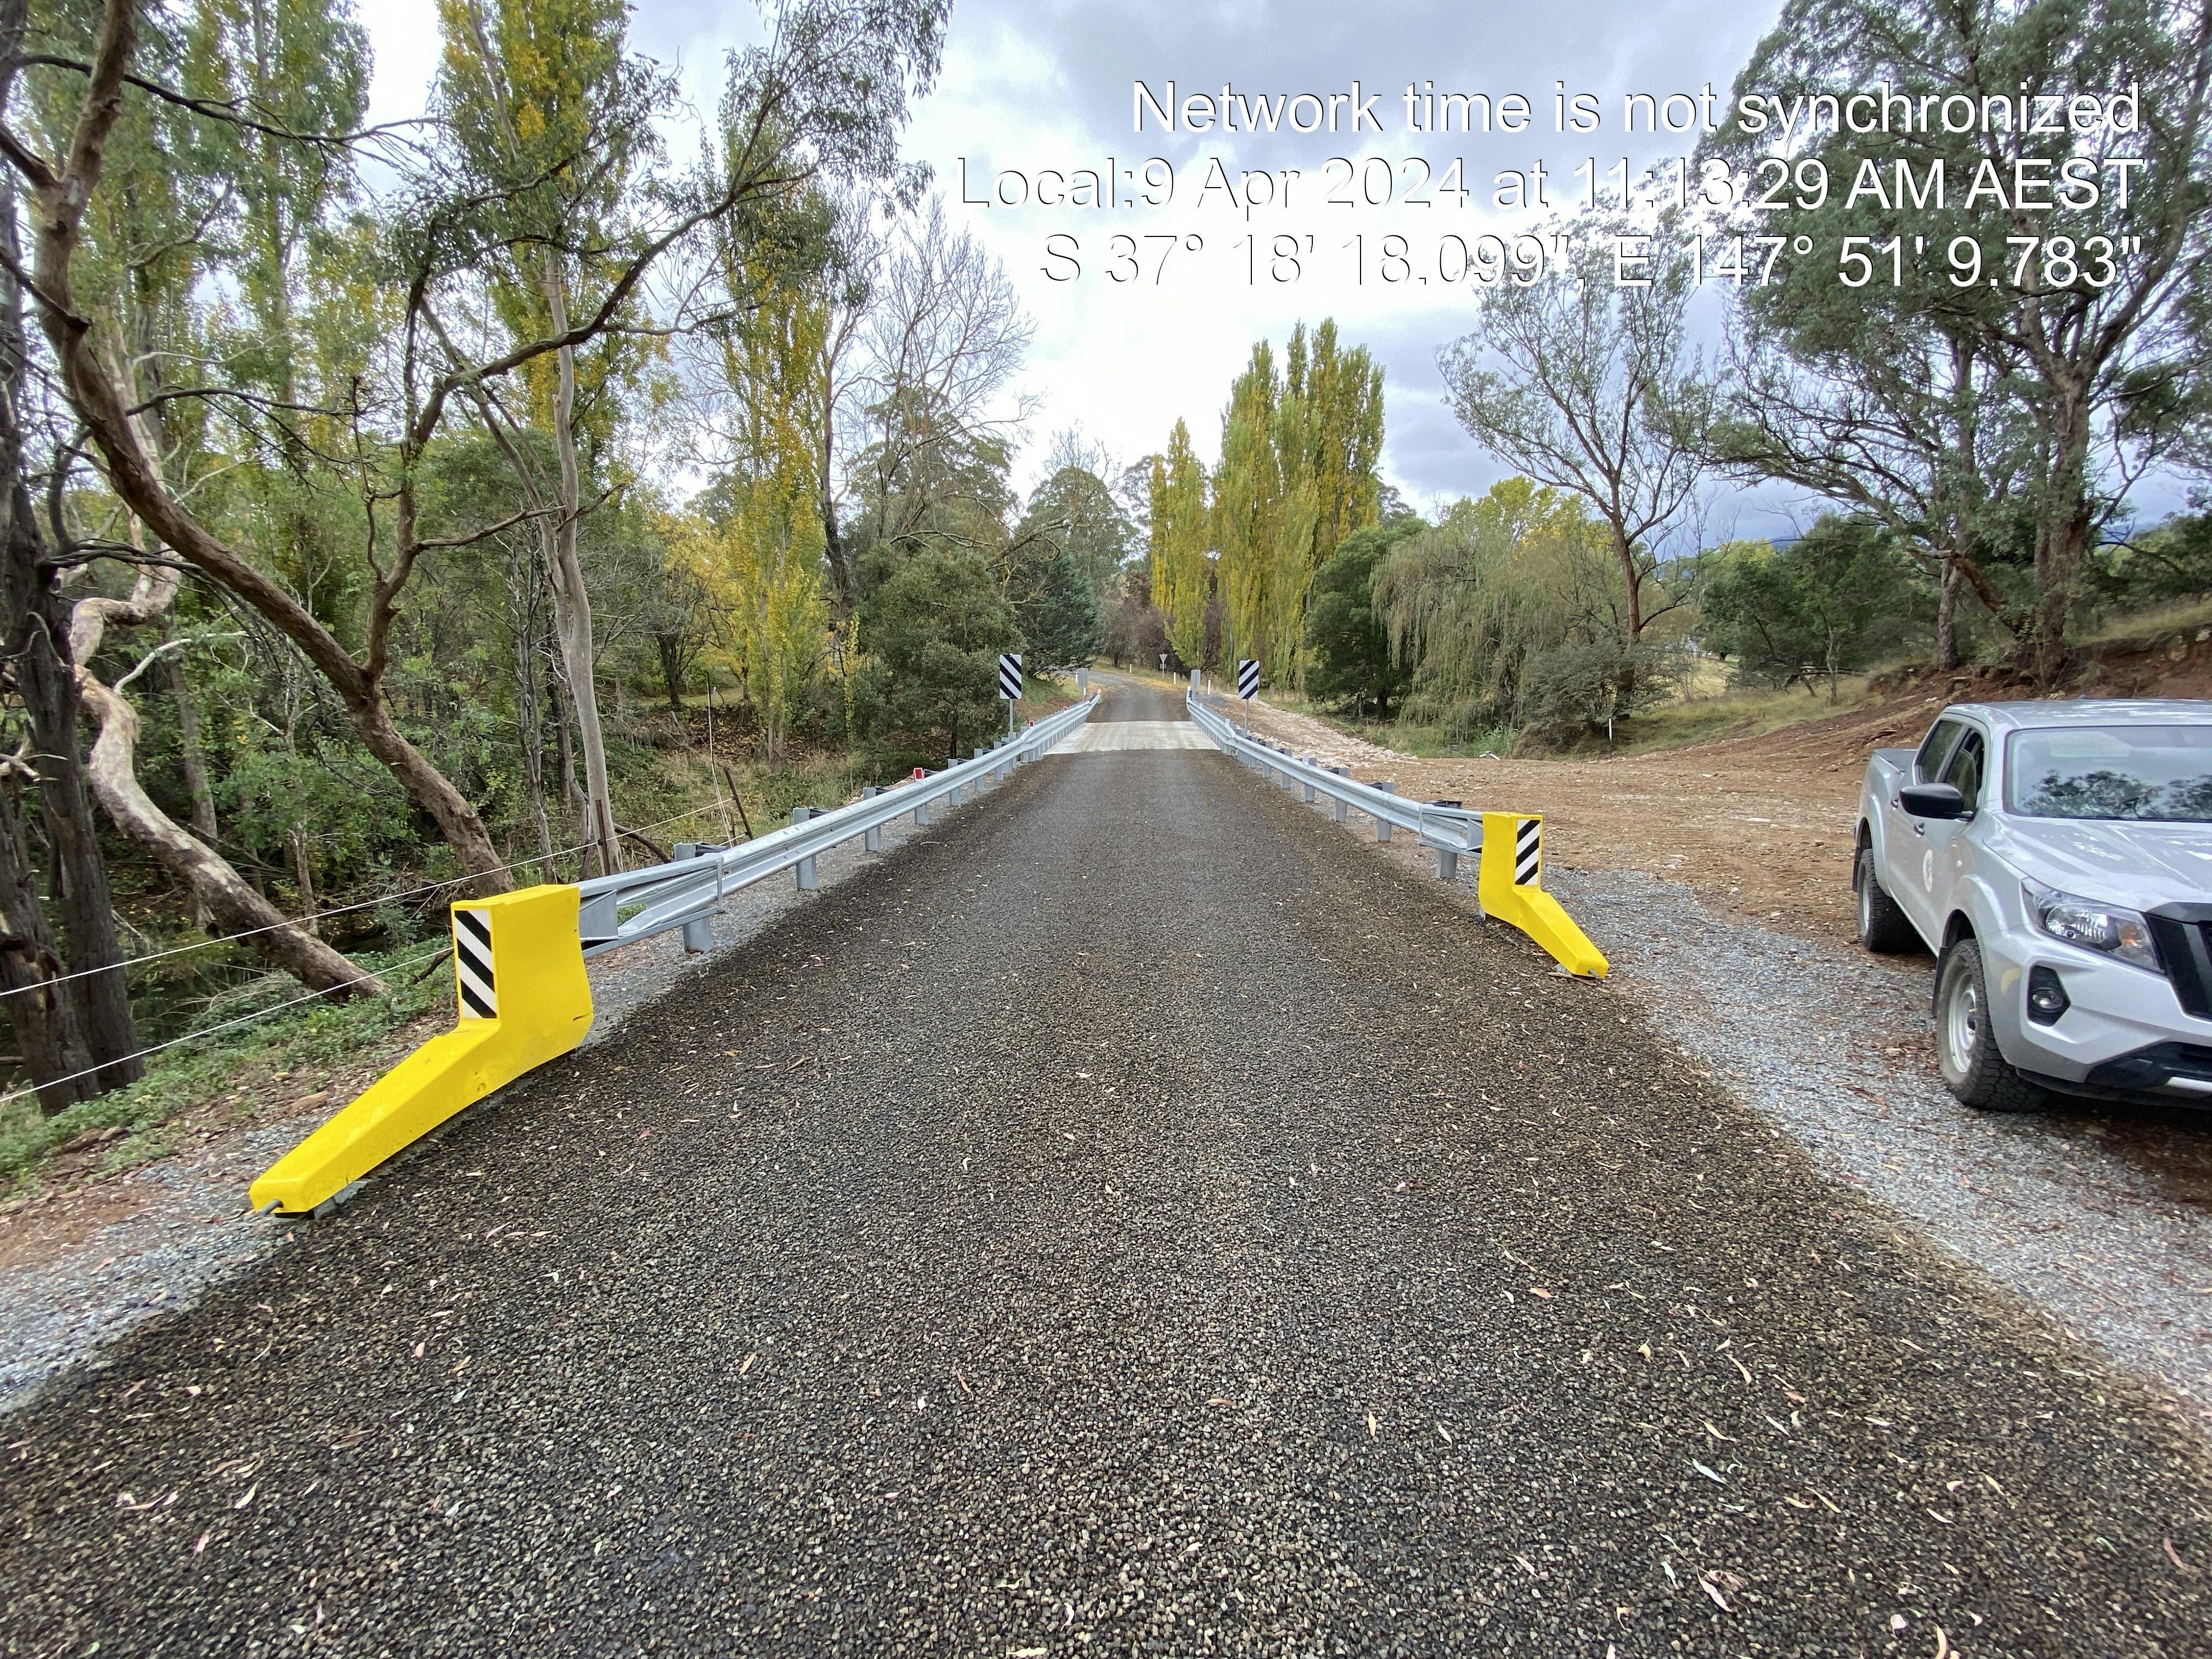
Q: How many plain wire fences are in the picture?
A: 1